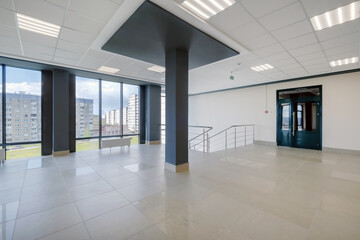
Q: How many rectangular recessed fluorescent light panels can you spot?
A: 7